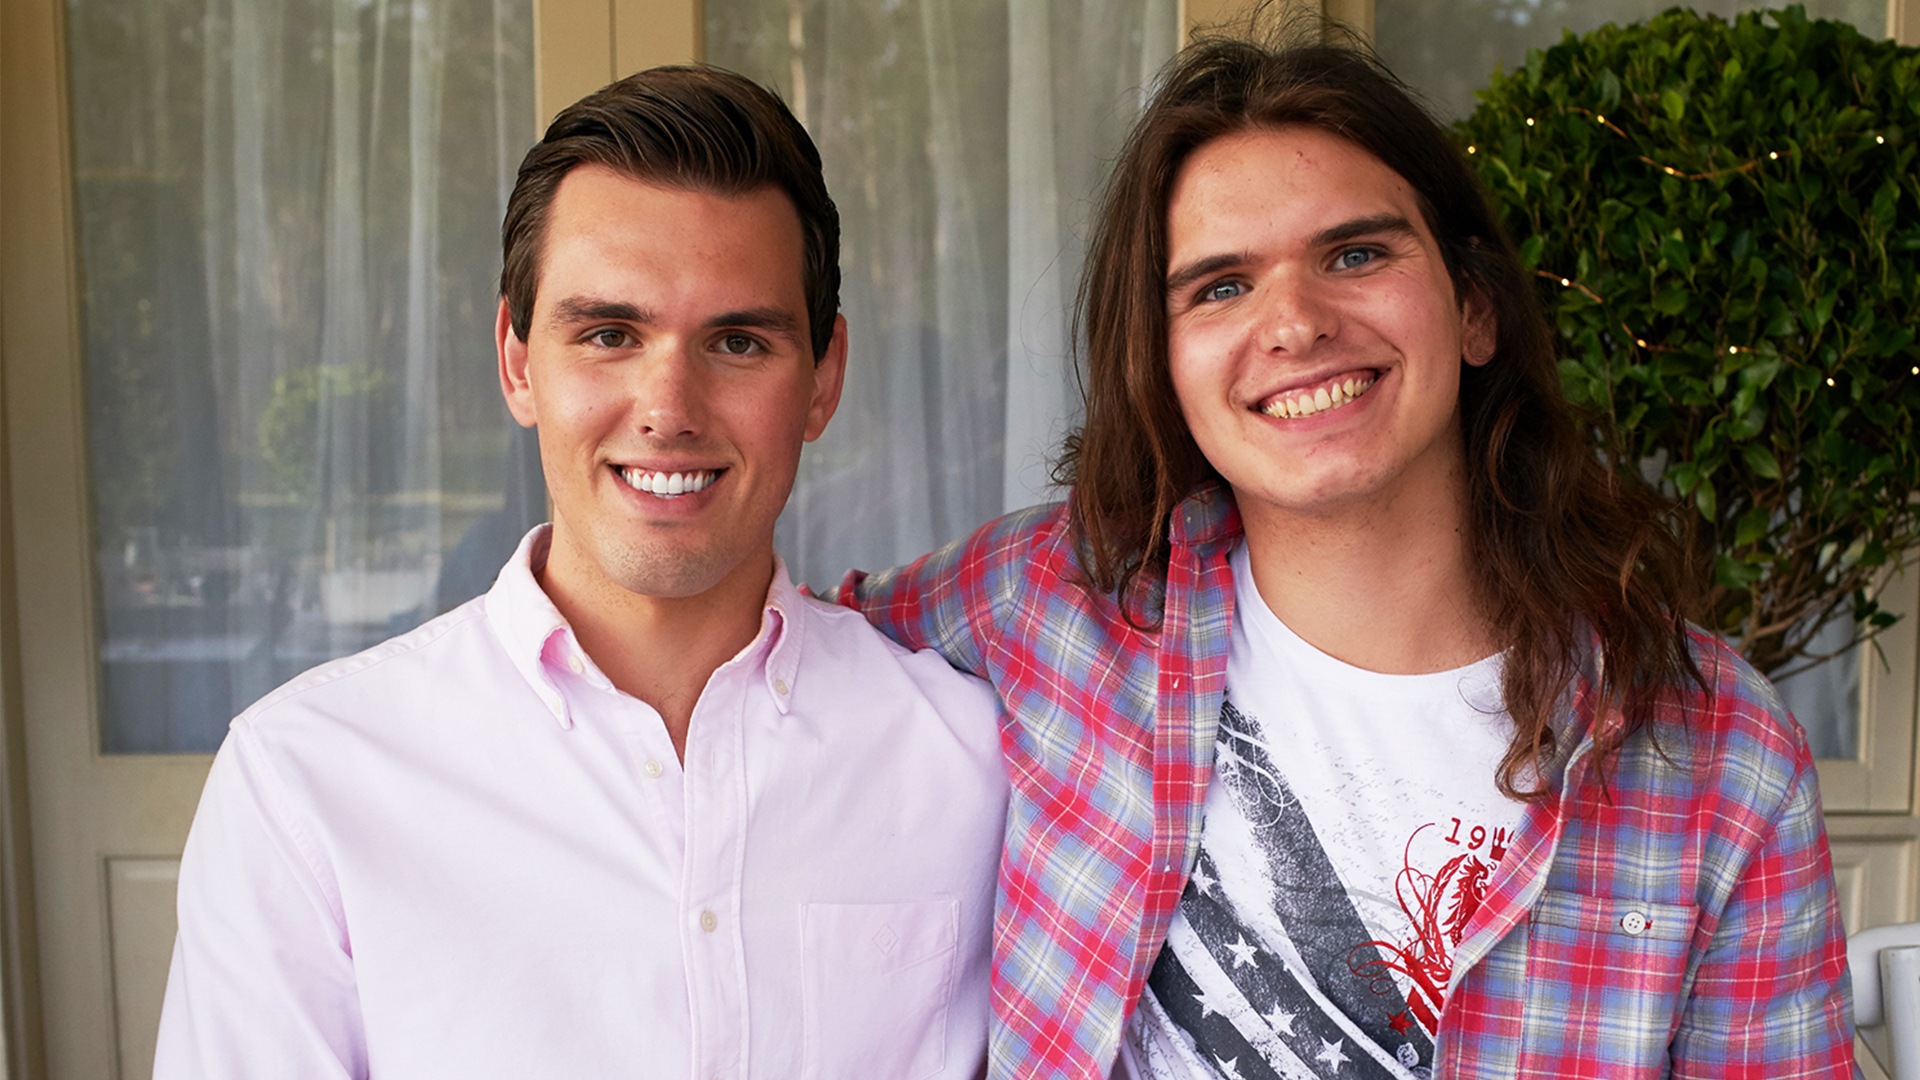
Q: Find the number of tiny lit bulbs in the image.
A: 11